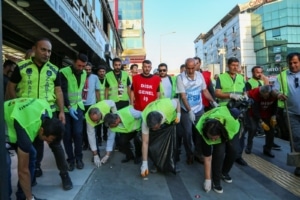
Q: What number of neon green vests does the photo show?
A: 13